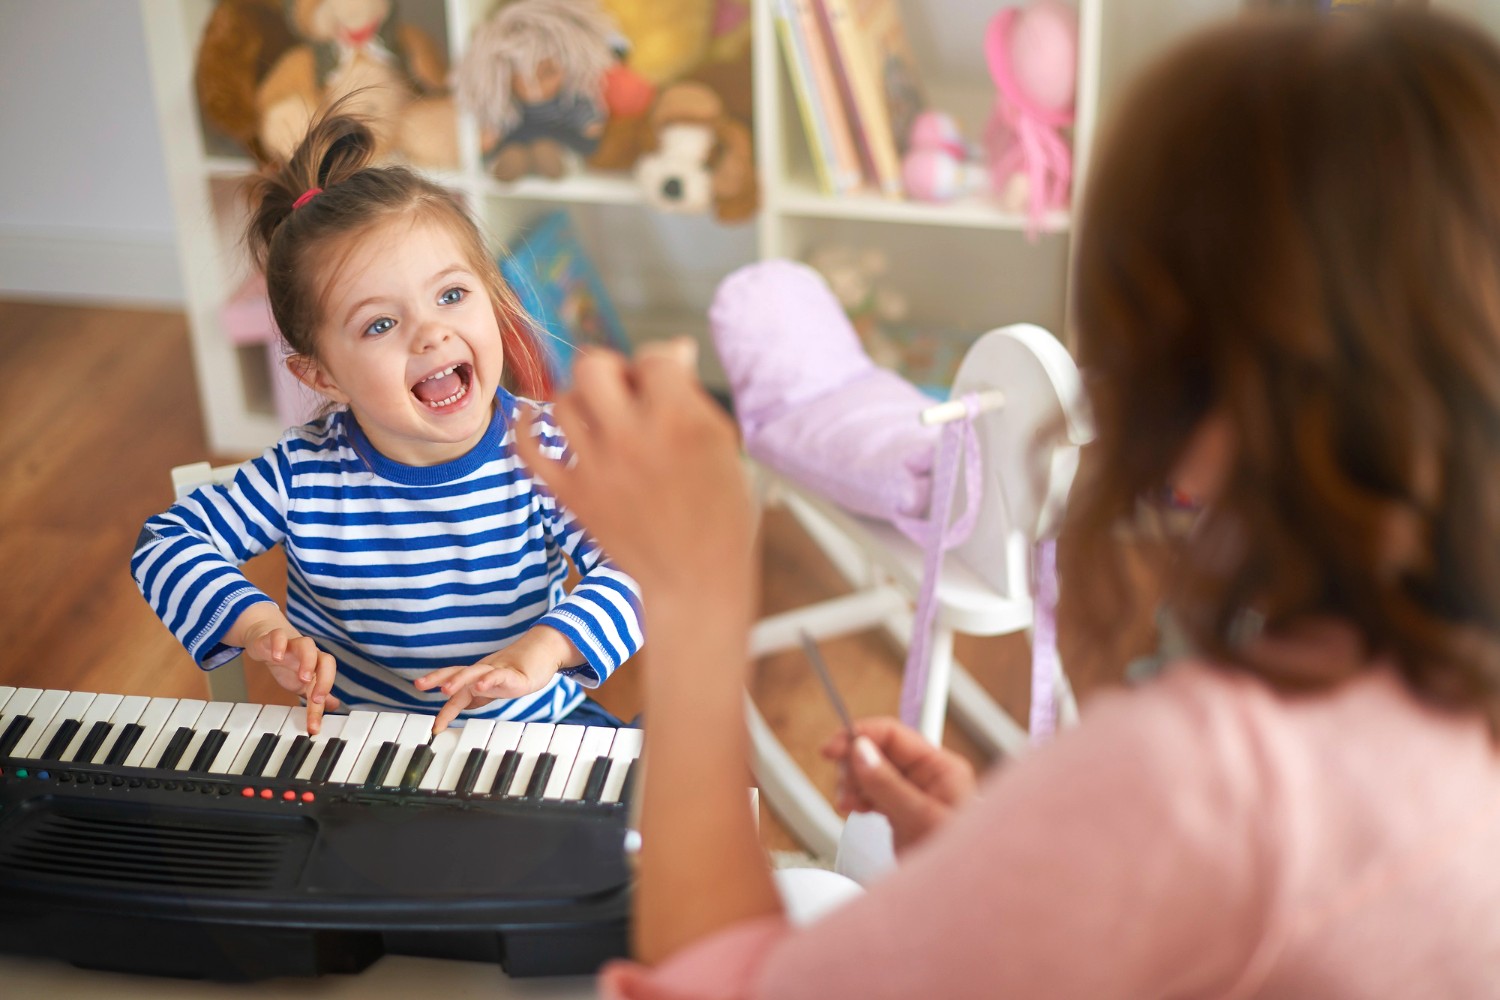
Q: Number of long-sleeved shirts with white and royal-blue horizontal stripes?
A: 1